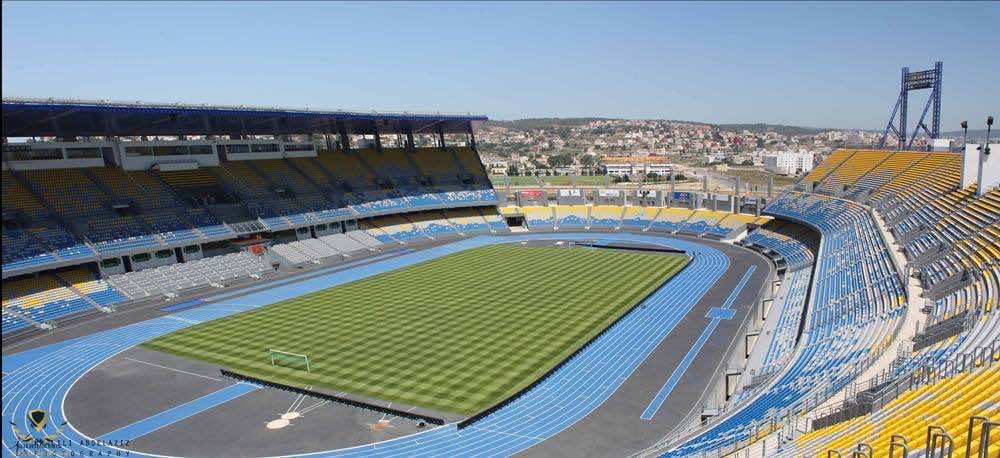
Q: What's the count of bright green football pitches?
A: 1